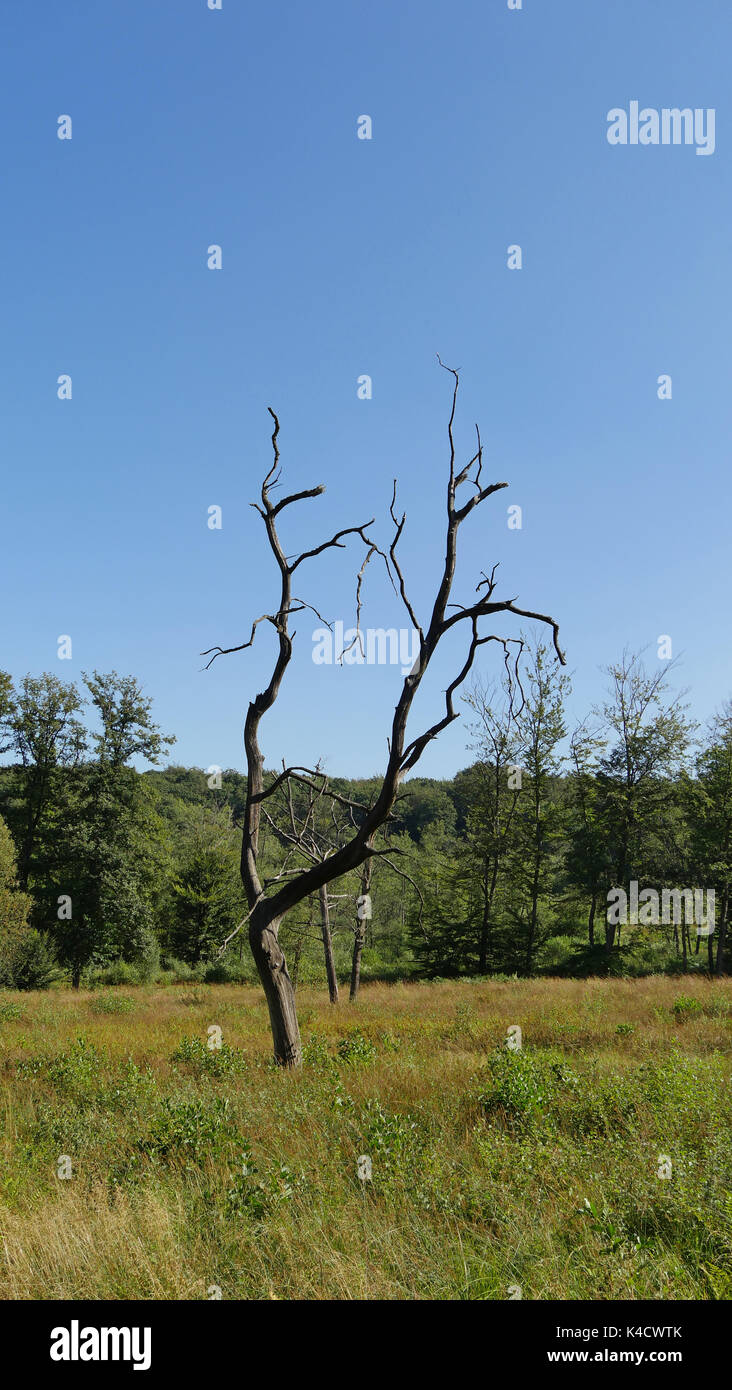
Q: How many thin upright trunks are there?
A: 2